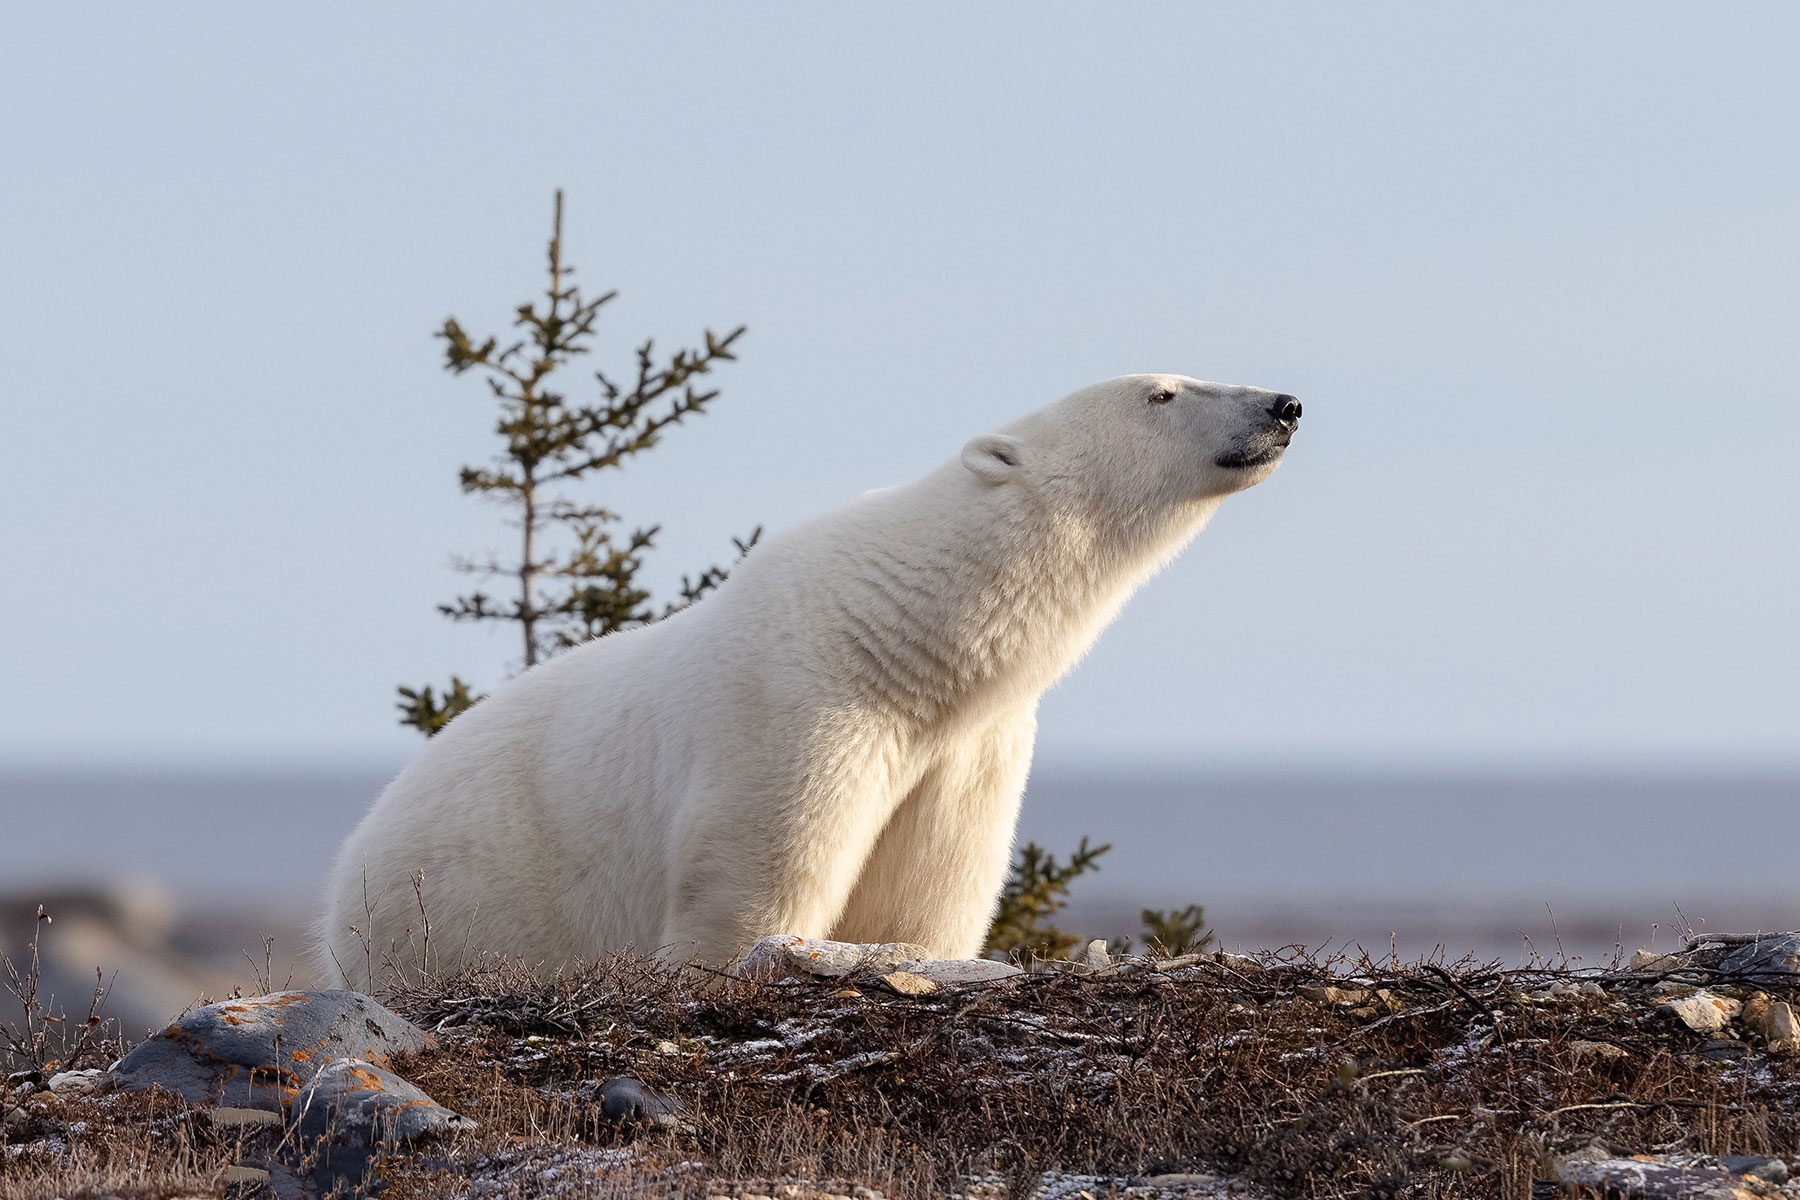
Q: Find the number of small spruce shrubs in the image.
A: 2